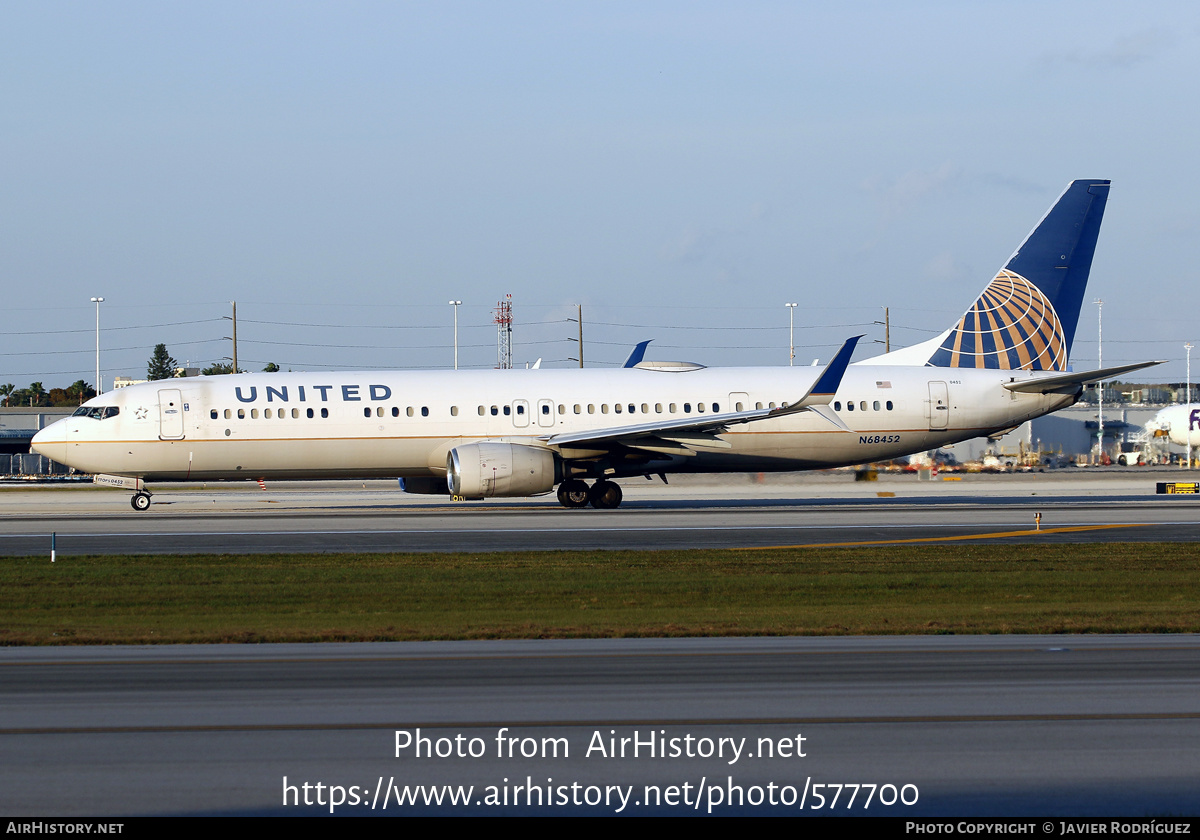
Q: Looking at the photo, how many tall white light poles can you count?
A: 5